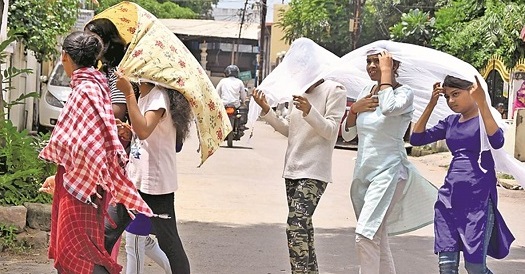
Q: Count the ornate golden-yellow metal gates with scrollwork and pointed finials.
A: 1